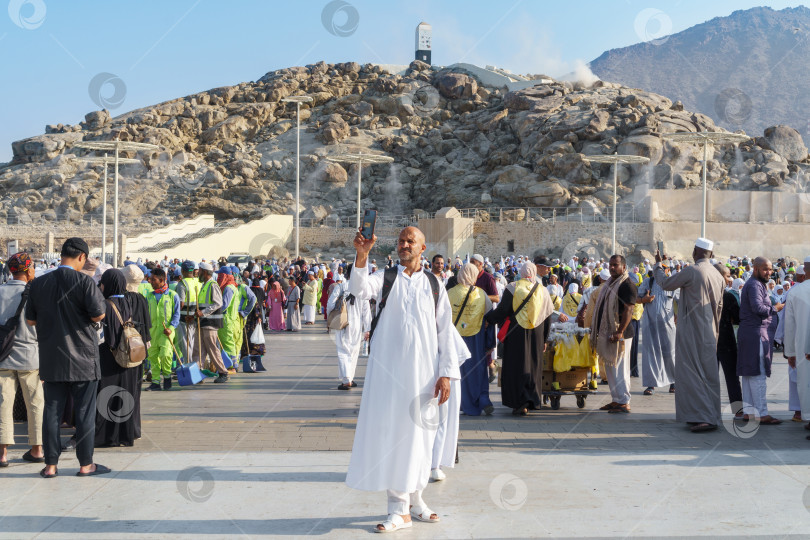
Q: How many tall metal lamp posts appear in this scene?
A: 6